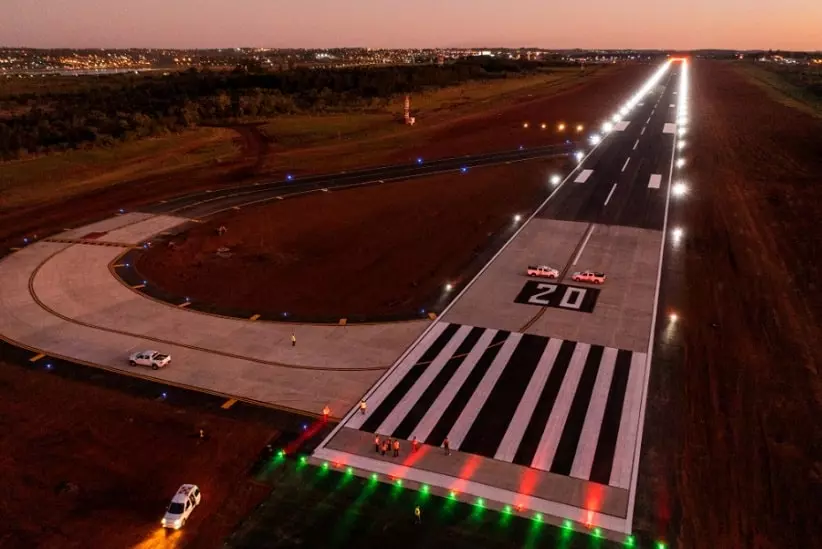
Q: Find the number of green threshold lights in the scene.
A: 15